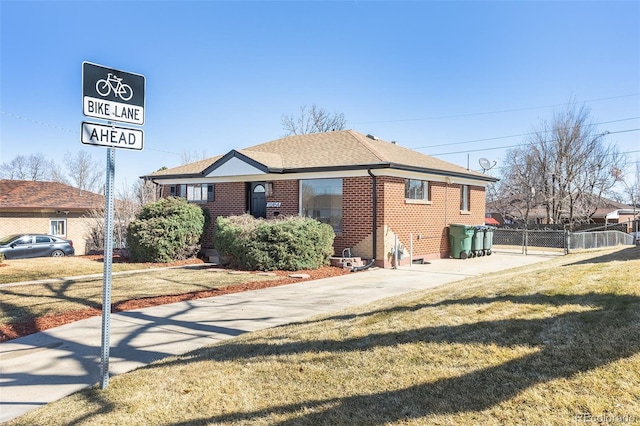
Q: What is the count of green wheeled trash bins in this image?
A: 3